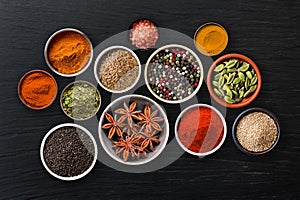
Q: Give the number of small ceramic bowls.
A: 12